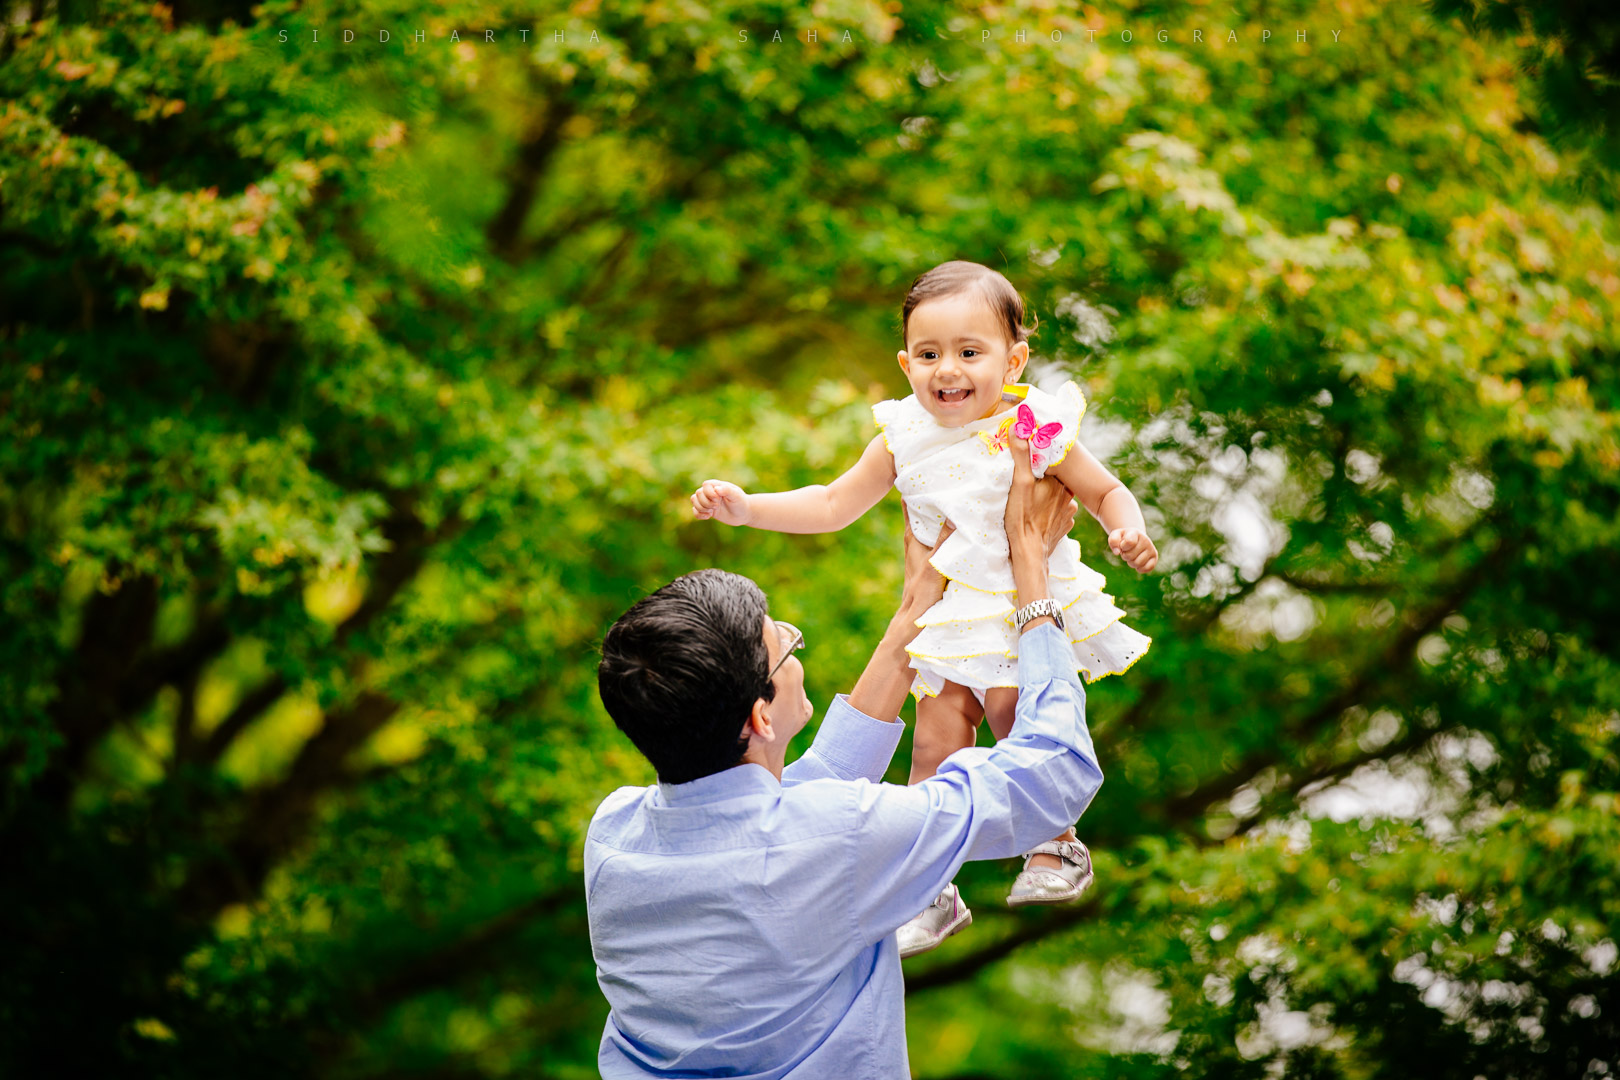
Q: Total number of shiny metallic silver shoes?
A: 2